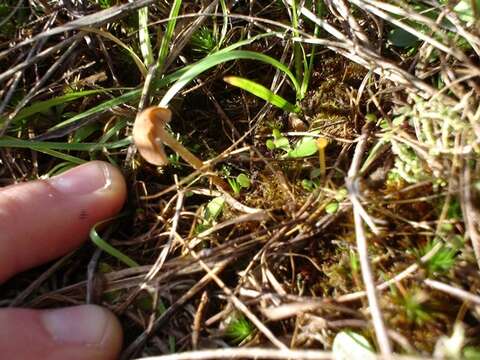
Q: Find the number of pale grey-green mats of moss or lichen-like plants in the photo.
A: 1